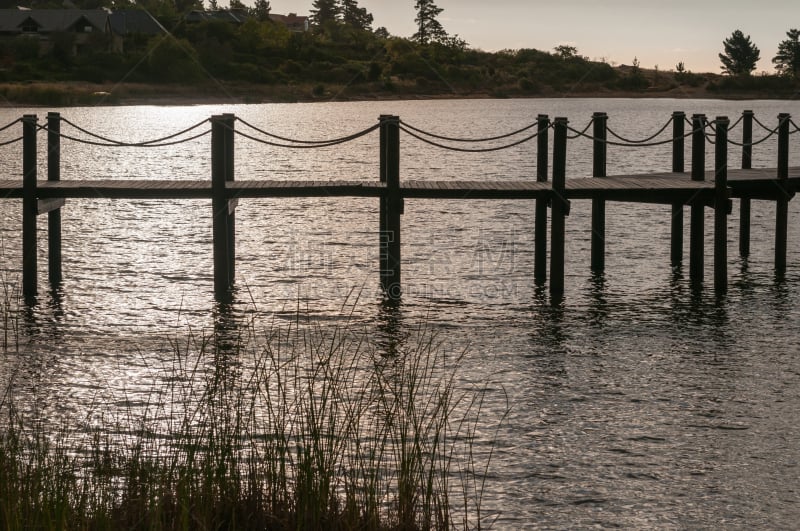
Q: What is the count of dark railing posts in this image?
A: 14